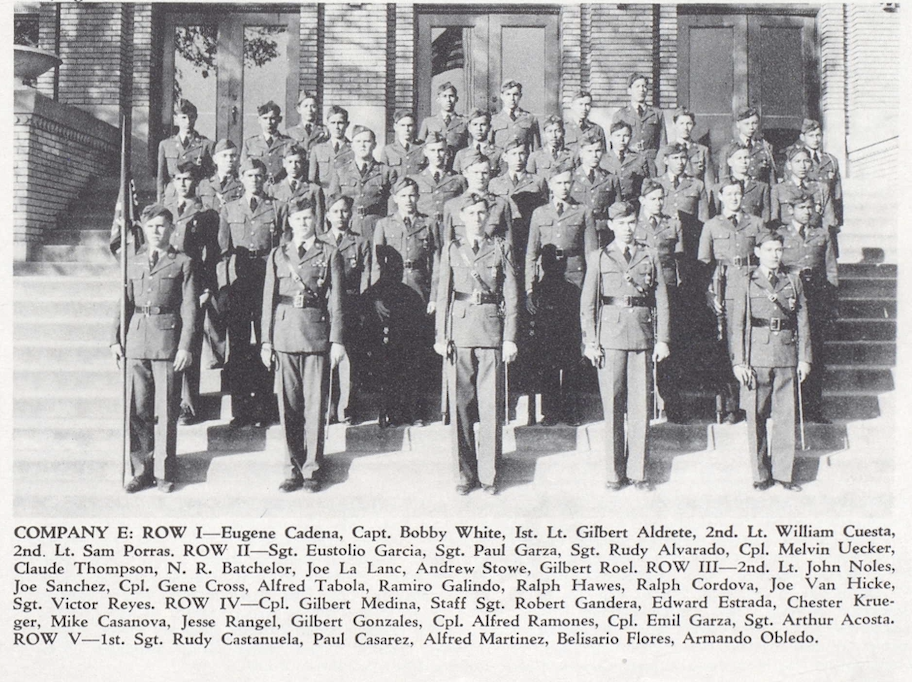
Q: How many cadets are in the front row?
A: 5